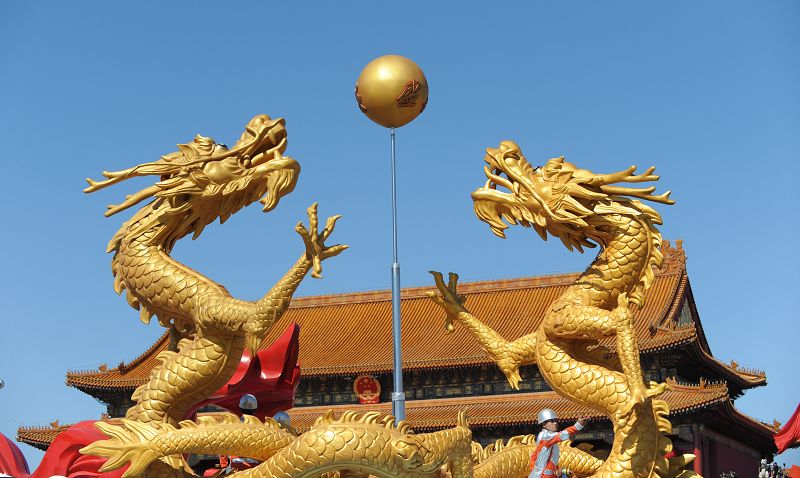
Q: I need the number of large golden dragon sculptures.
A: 2